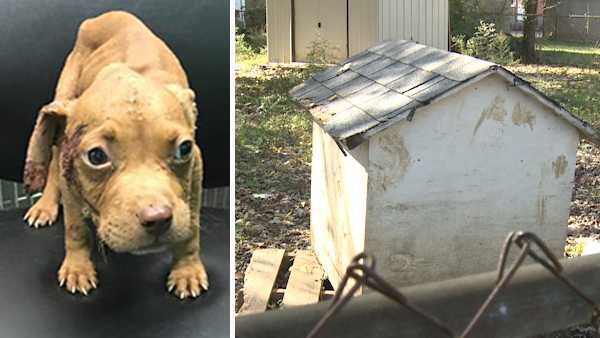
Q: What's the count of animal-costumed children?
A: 0